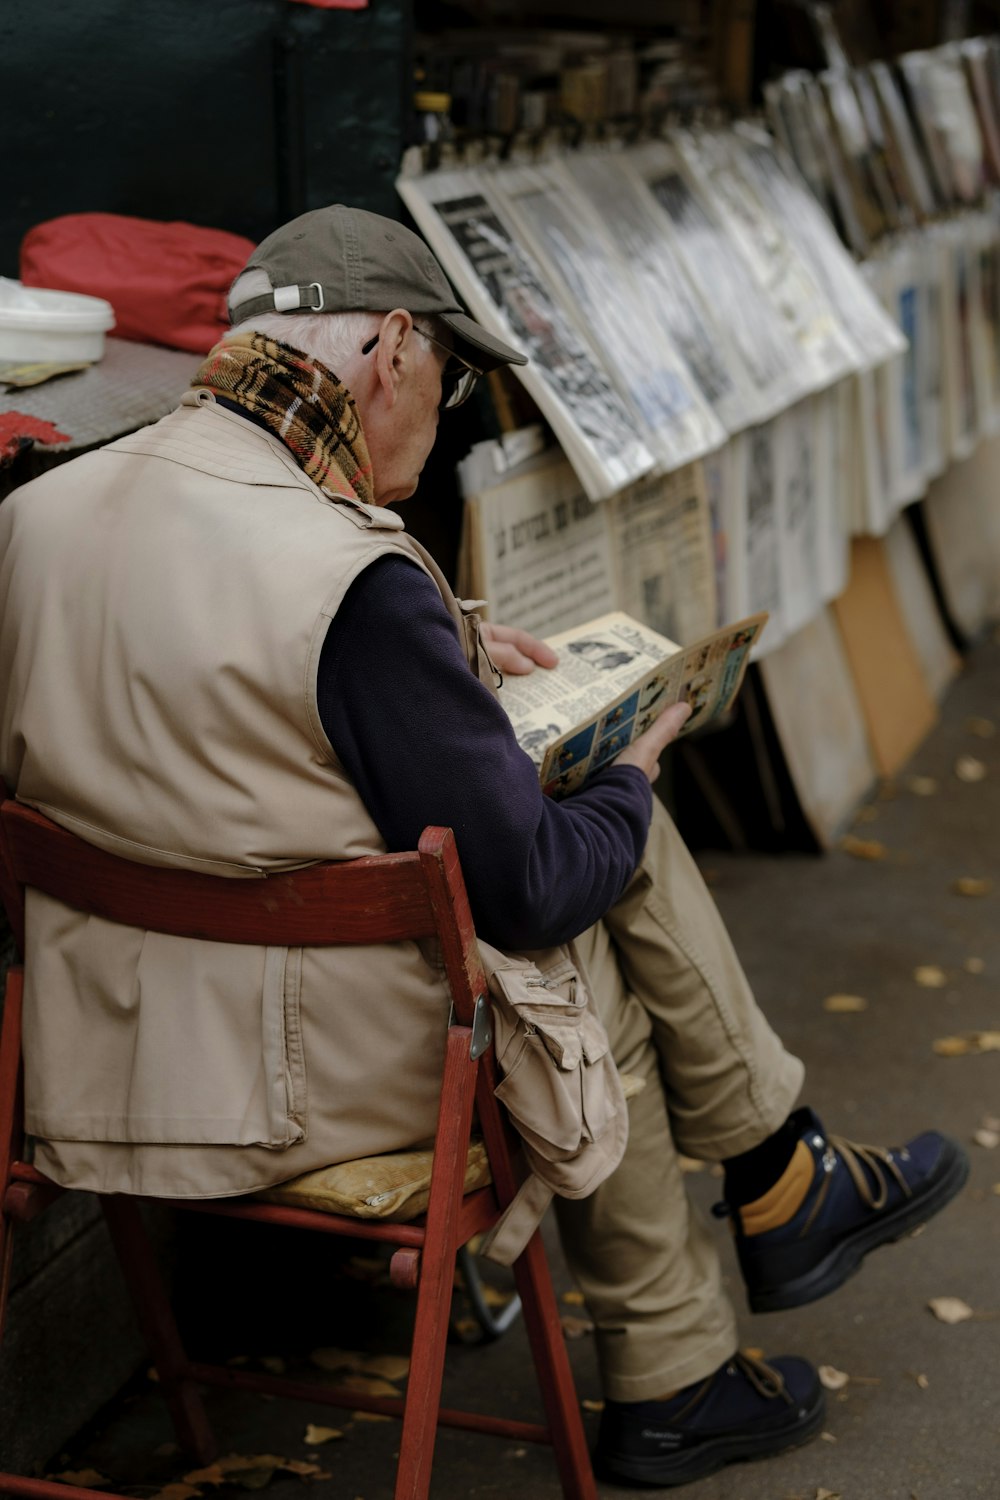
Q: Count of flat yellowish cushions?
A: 1